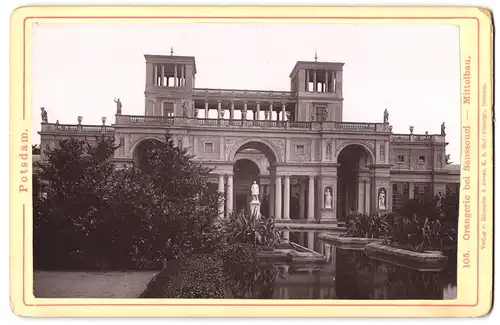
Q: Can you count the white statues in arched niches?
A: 2